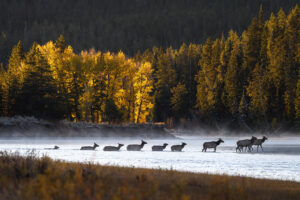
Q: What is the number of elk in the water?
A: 9